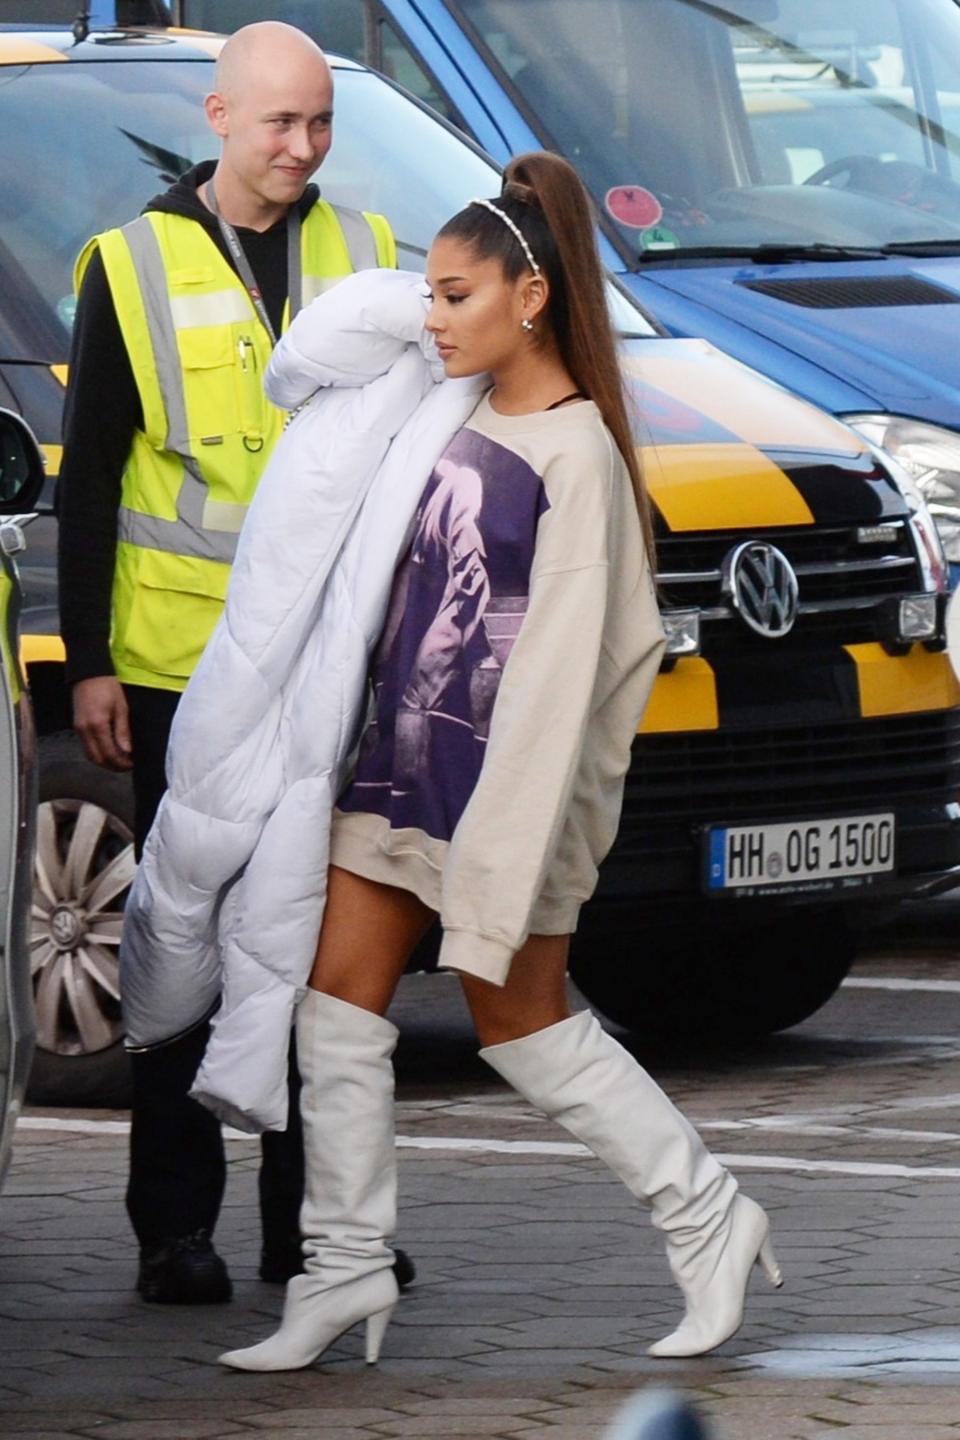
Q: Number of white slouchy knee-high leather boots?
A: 2